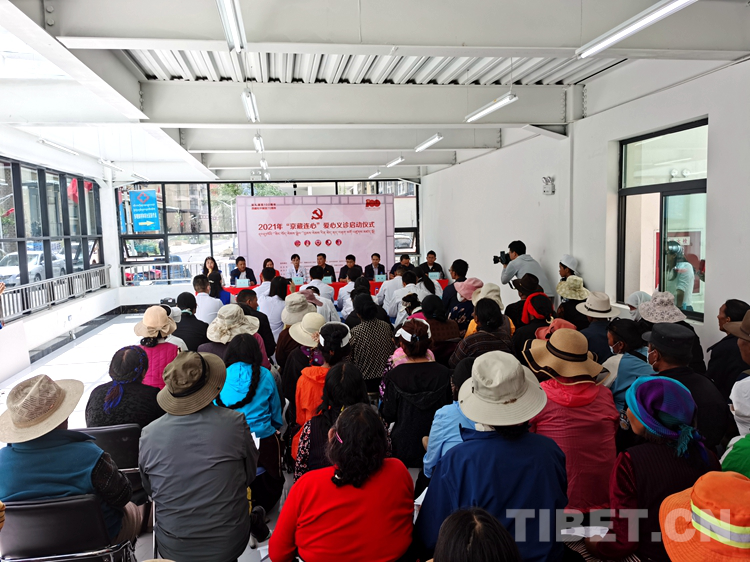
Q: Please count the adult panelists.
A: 9